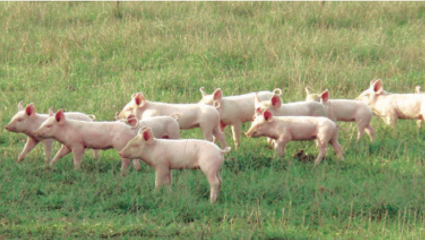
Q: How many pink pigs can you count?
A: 10